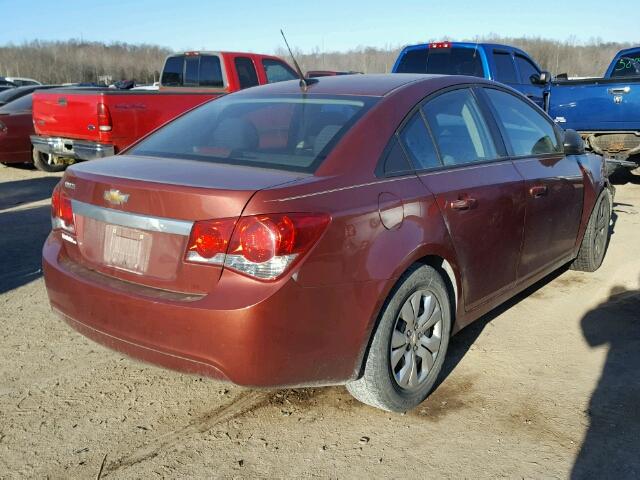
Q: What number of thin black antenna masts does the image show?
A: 1